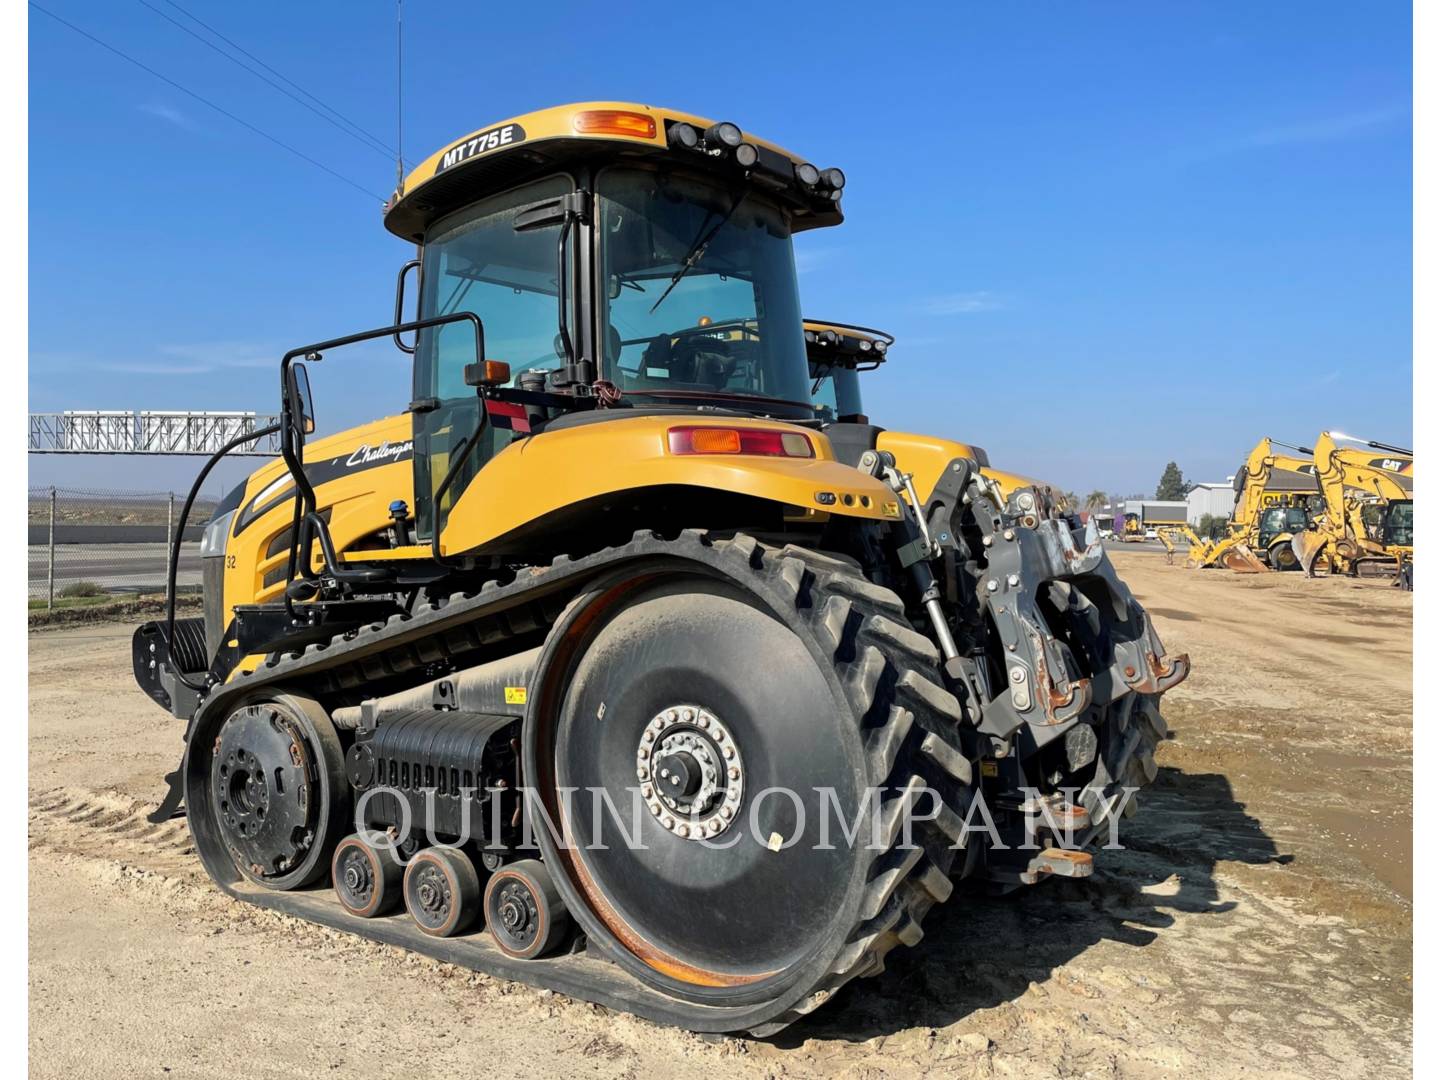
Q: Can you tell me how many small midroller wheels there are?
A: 3